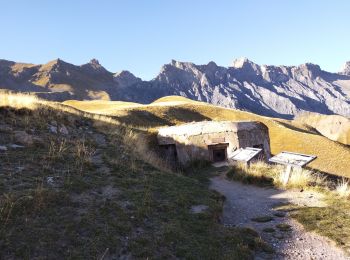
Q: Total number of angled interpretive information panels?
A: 2